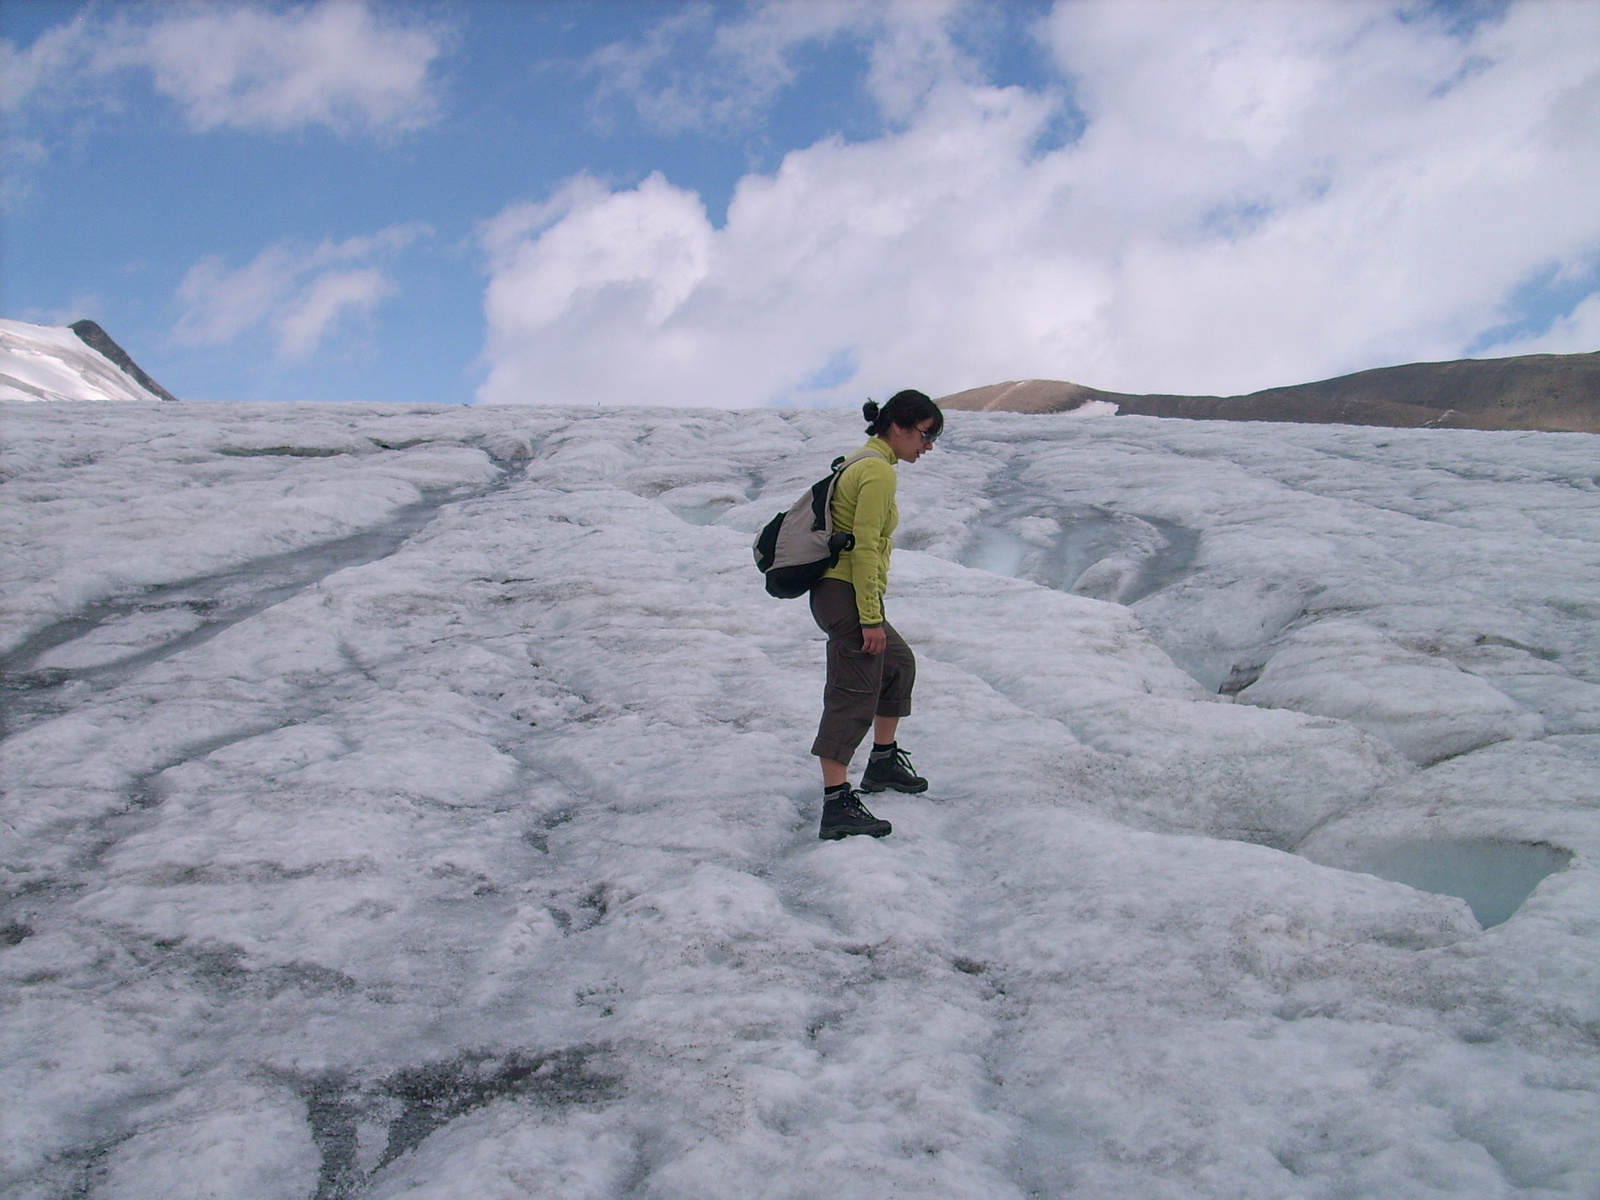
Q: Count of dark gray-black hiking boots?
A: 2